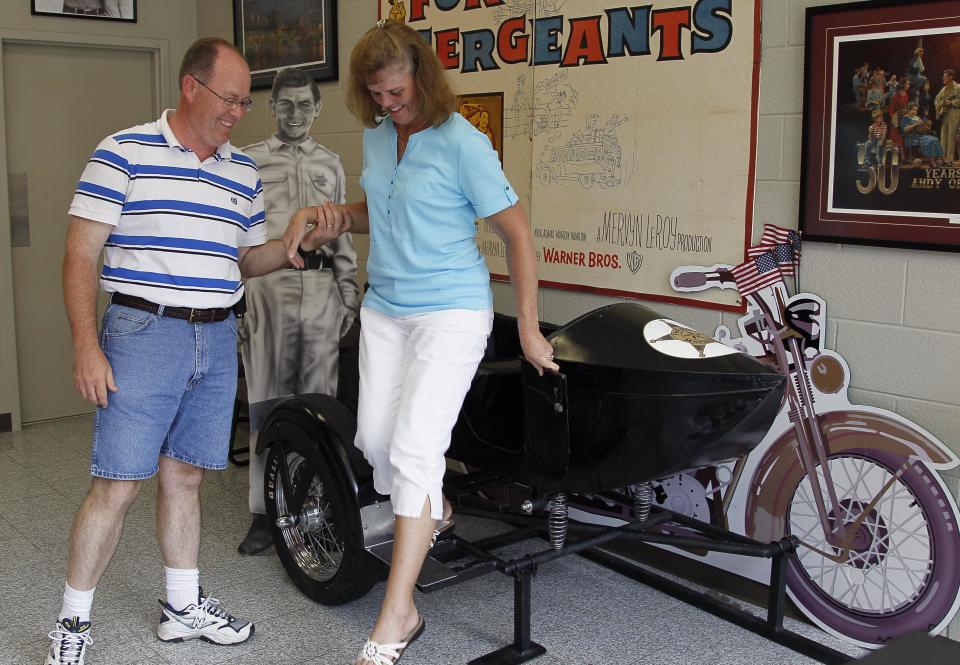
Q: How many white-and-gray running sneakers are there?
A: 2